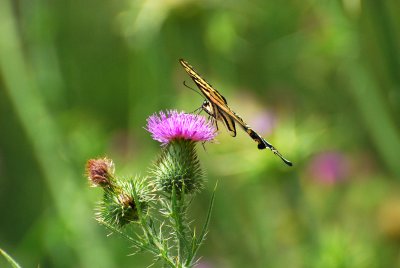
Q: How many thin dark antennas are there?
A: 1